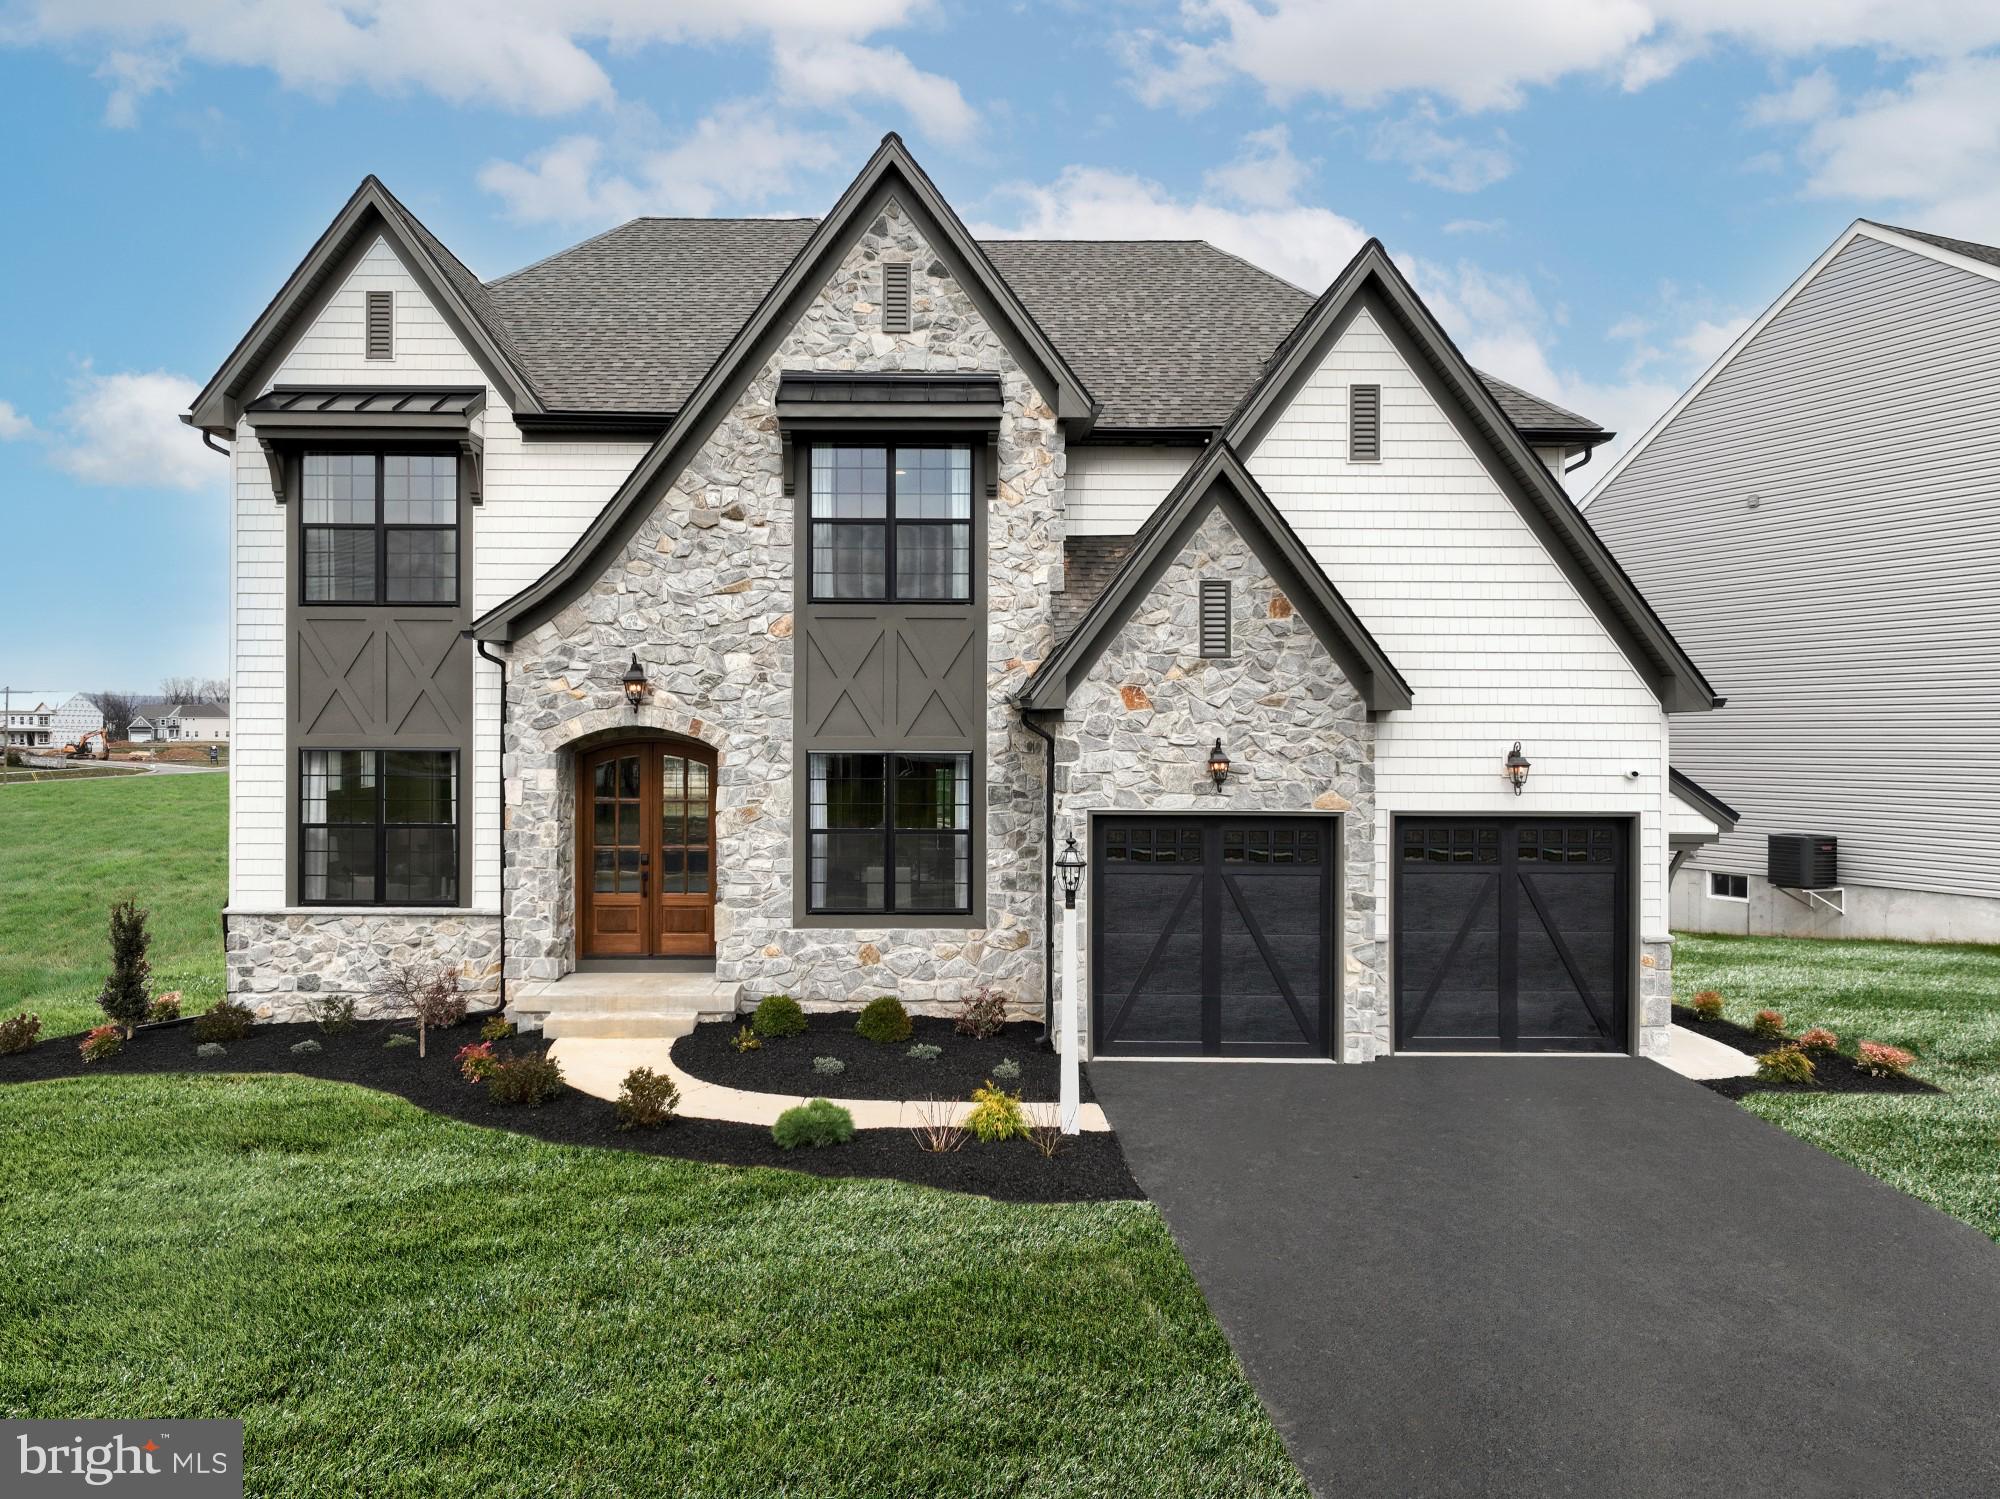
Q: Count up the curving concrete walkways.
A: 1